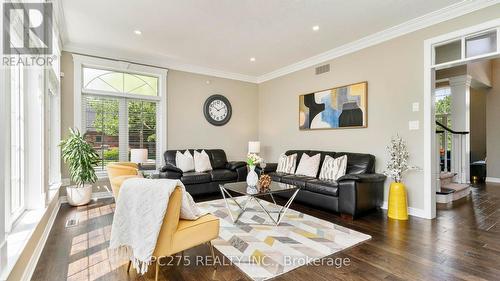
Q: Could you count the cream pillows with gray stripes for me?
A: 2